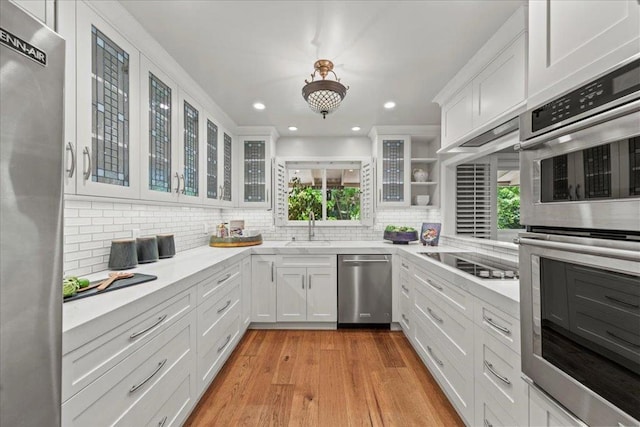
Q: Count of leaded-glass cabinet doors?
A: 7